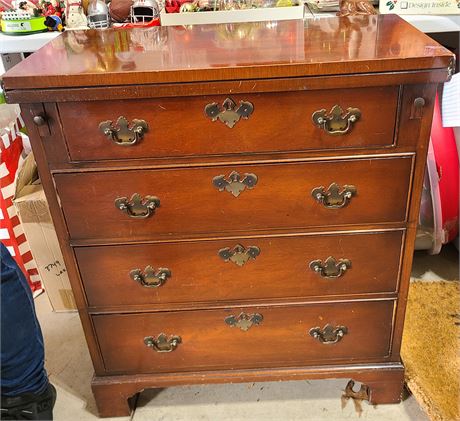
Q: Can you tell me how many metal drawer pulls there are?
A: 8